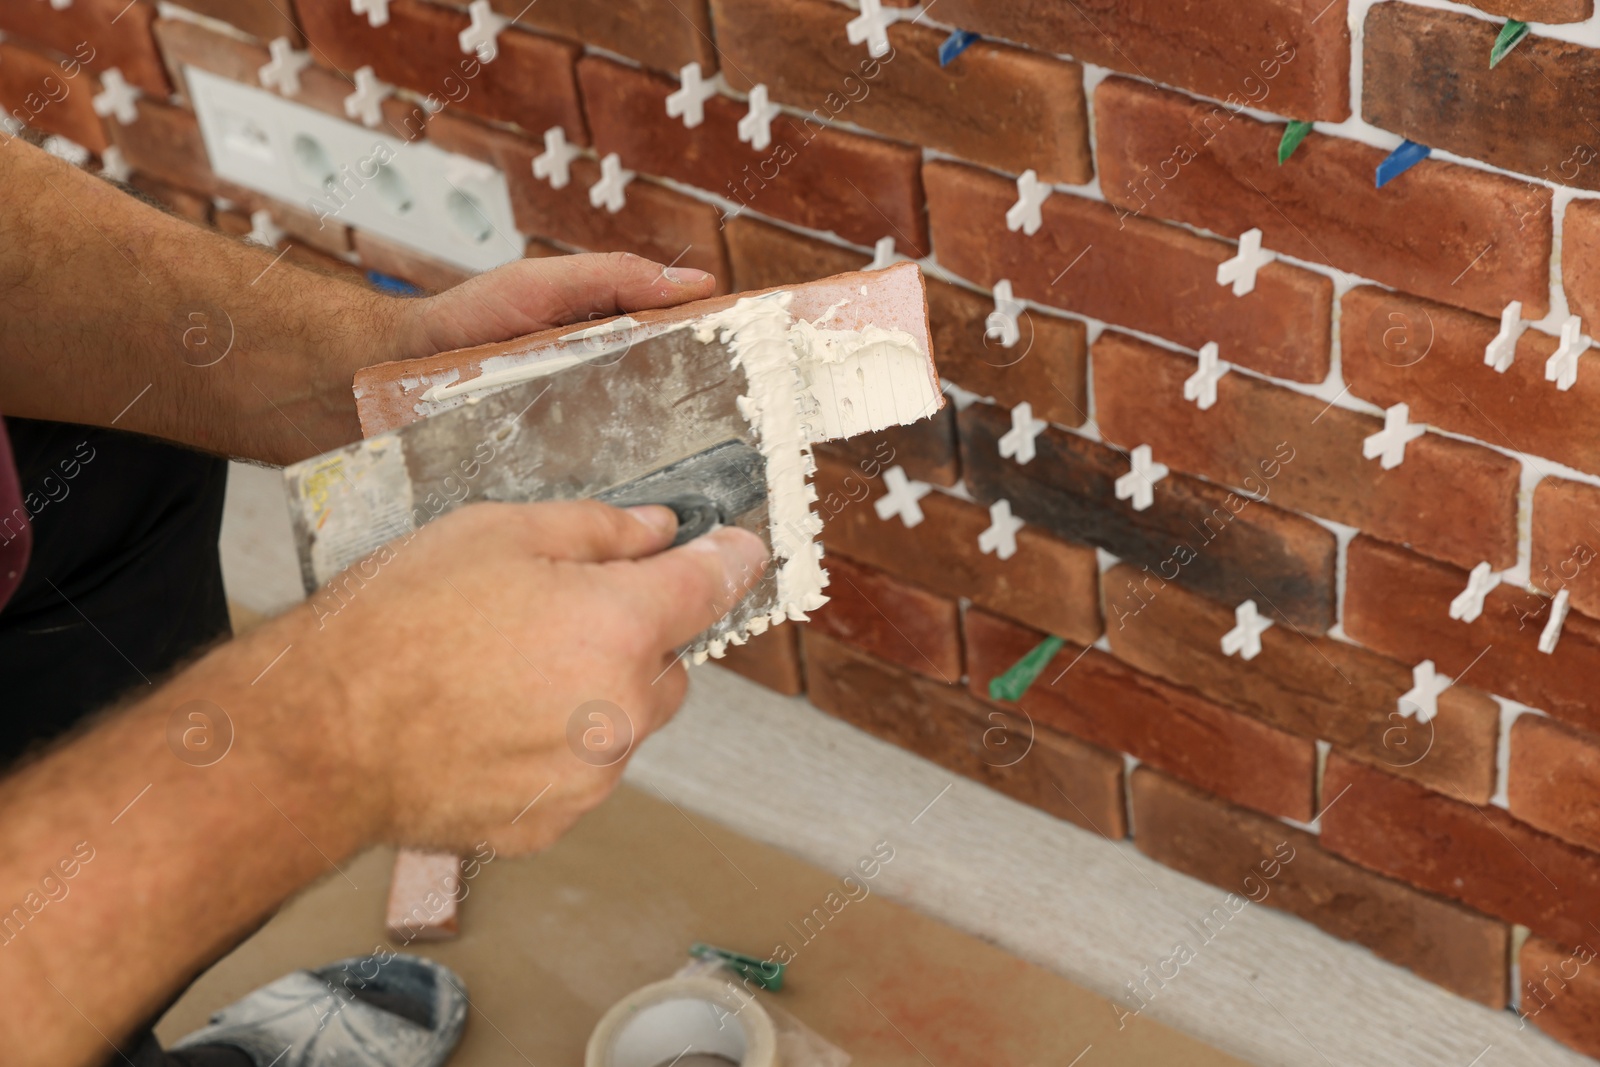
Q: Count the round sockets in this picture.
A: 3